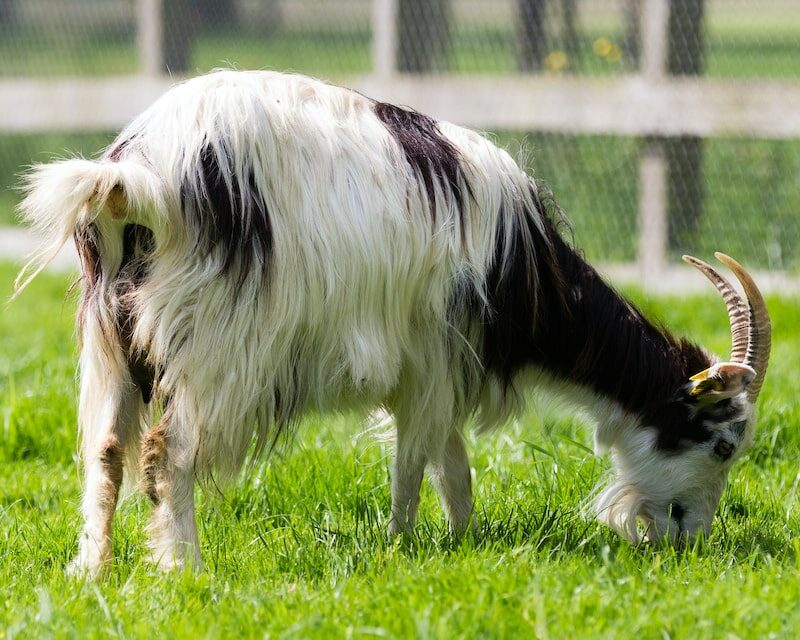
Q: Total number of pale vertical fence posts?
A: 3